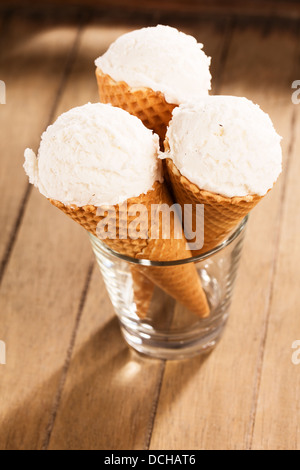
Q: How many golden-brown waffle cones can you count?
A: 3